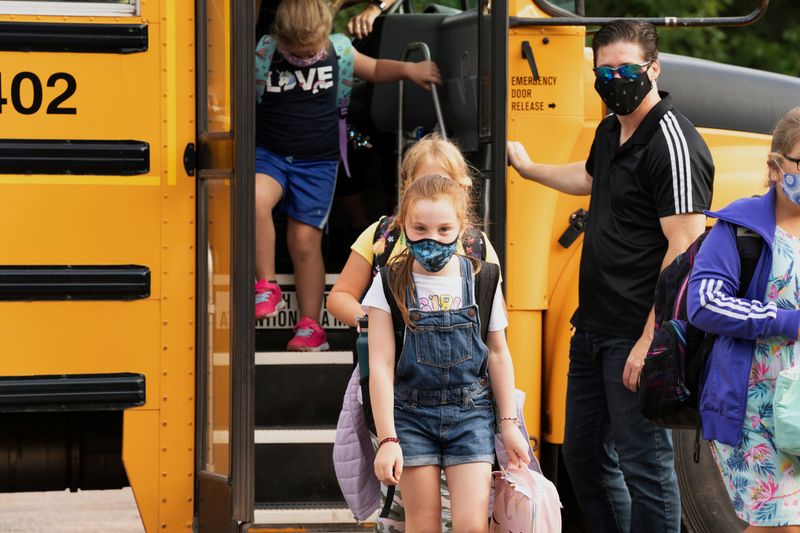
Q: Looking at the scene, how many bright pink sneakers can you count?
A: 2